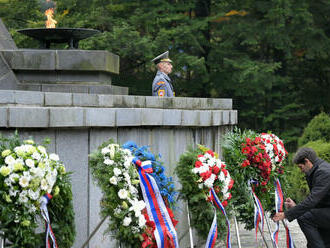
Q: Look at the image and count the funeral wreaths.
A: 5